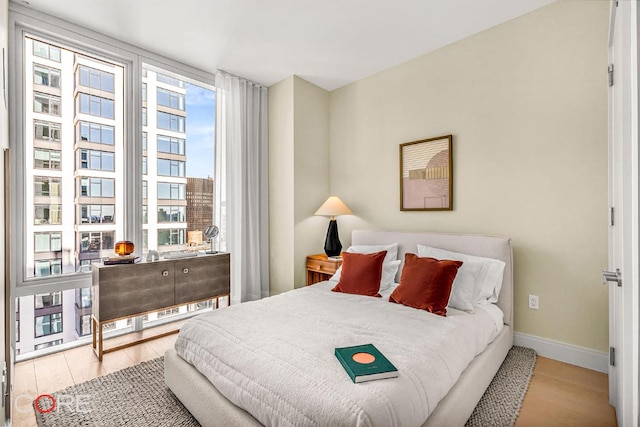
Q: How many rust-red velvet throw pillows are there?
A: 2